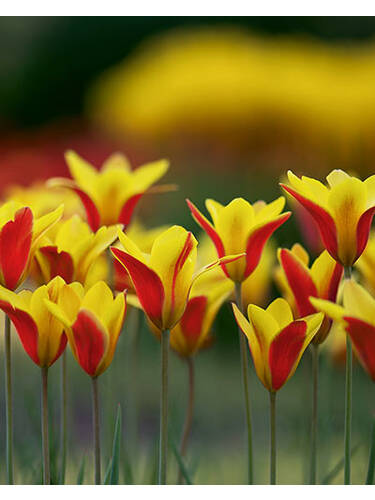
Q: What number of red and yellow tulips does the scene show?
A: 12